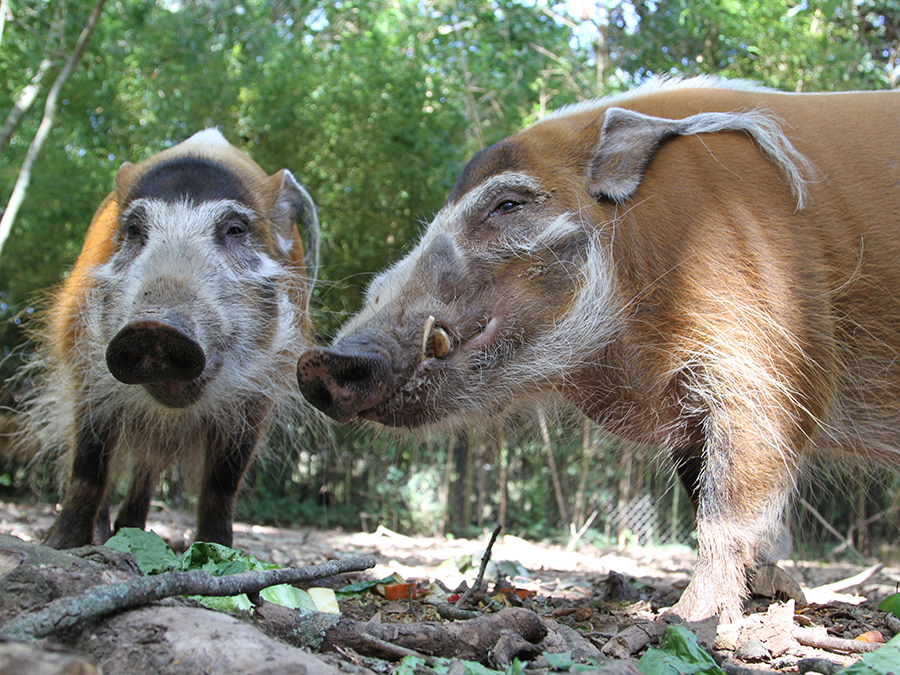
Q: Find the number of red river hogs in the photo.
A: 2